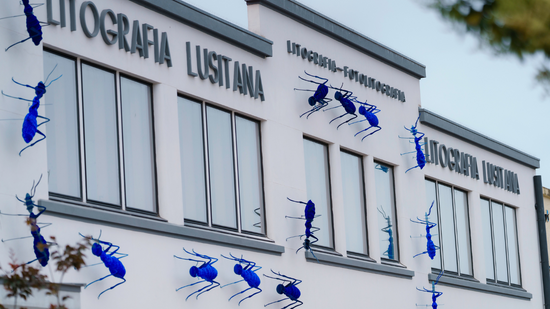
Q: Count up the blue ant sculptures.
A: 14